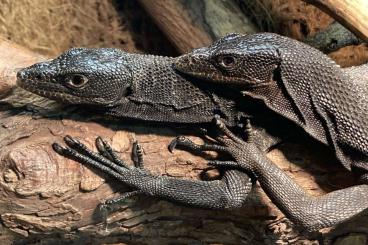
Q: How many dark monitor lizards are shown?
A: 2